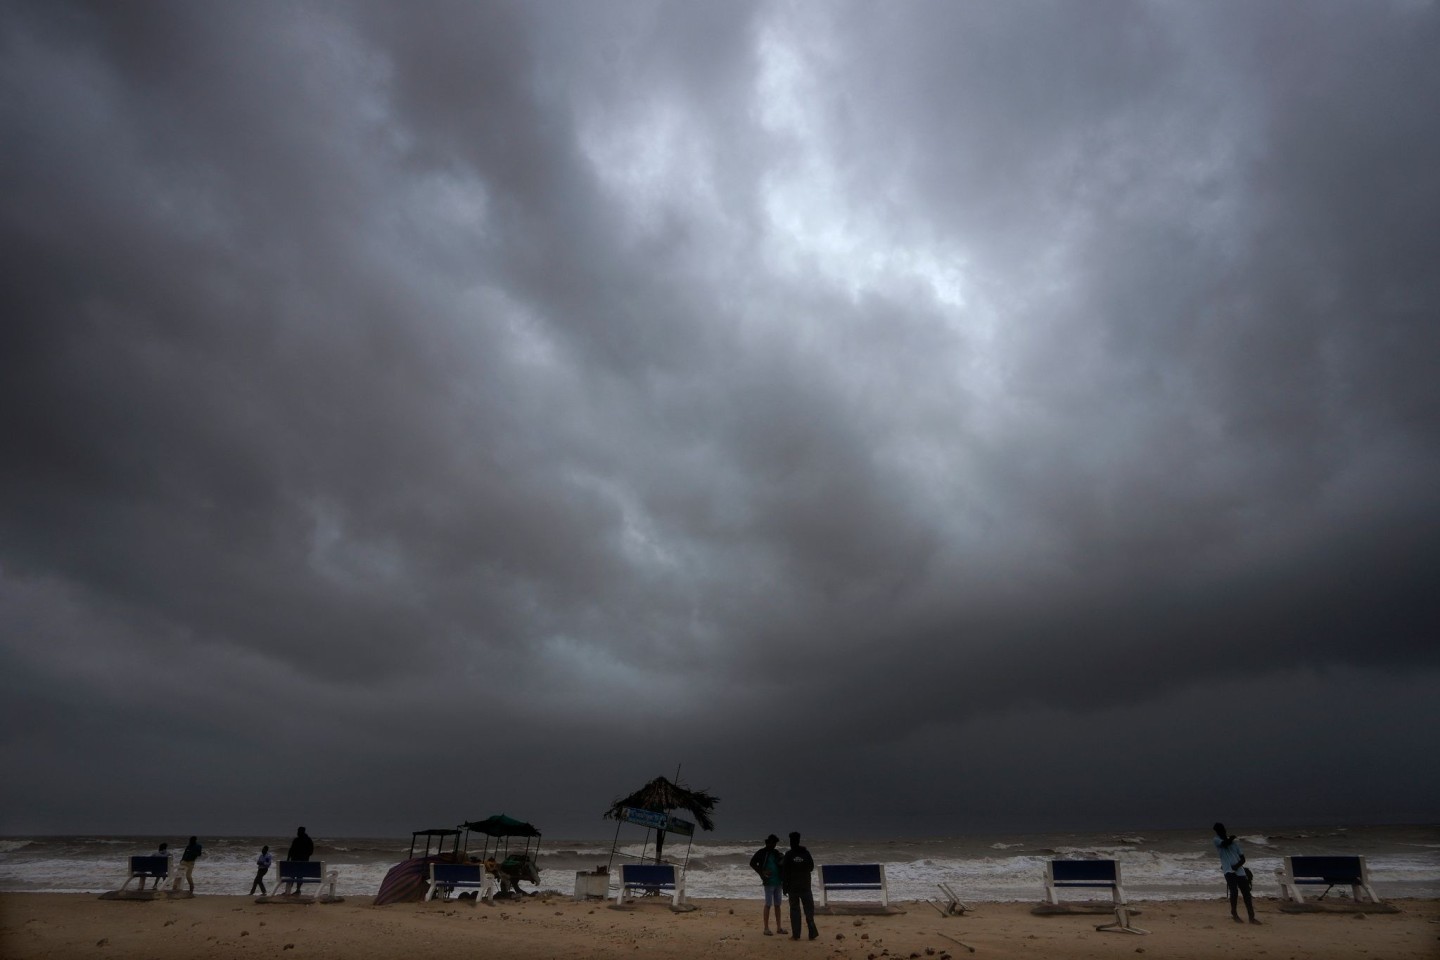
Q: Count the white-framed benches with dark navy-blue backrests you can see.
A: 7